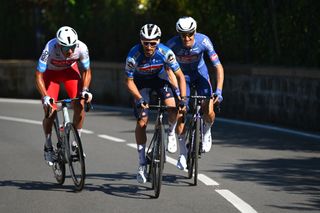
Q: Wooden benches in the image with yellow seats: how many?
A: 0